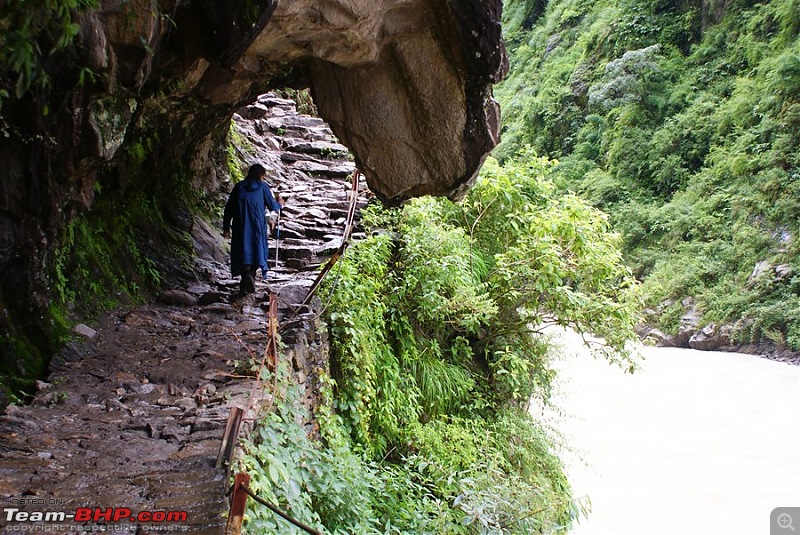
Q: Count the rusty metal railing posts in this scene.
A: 5